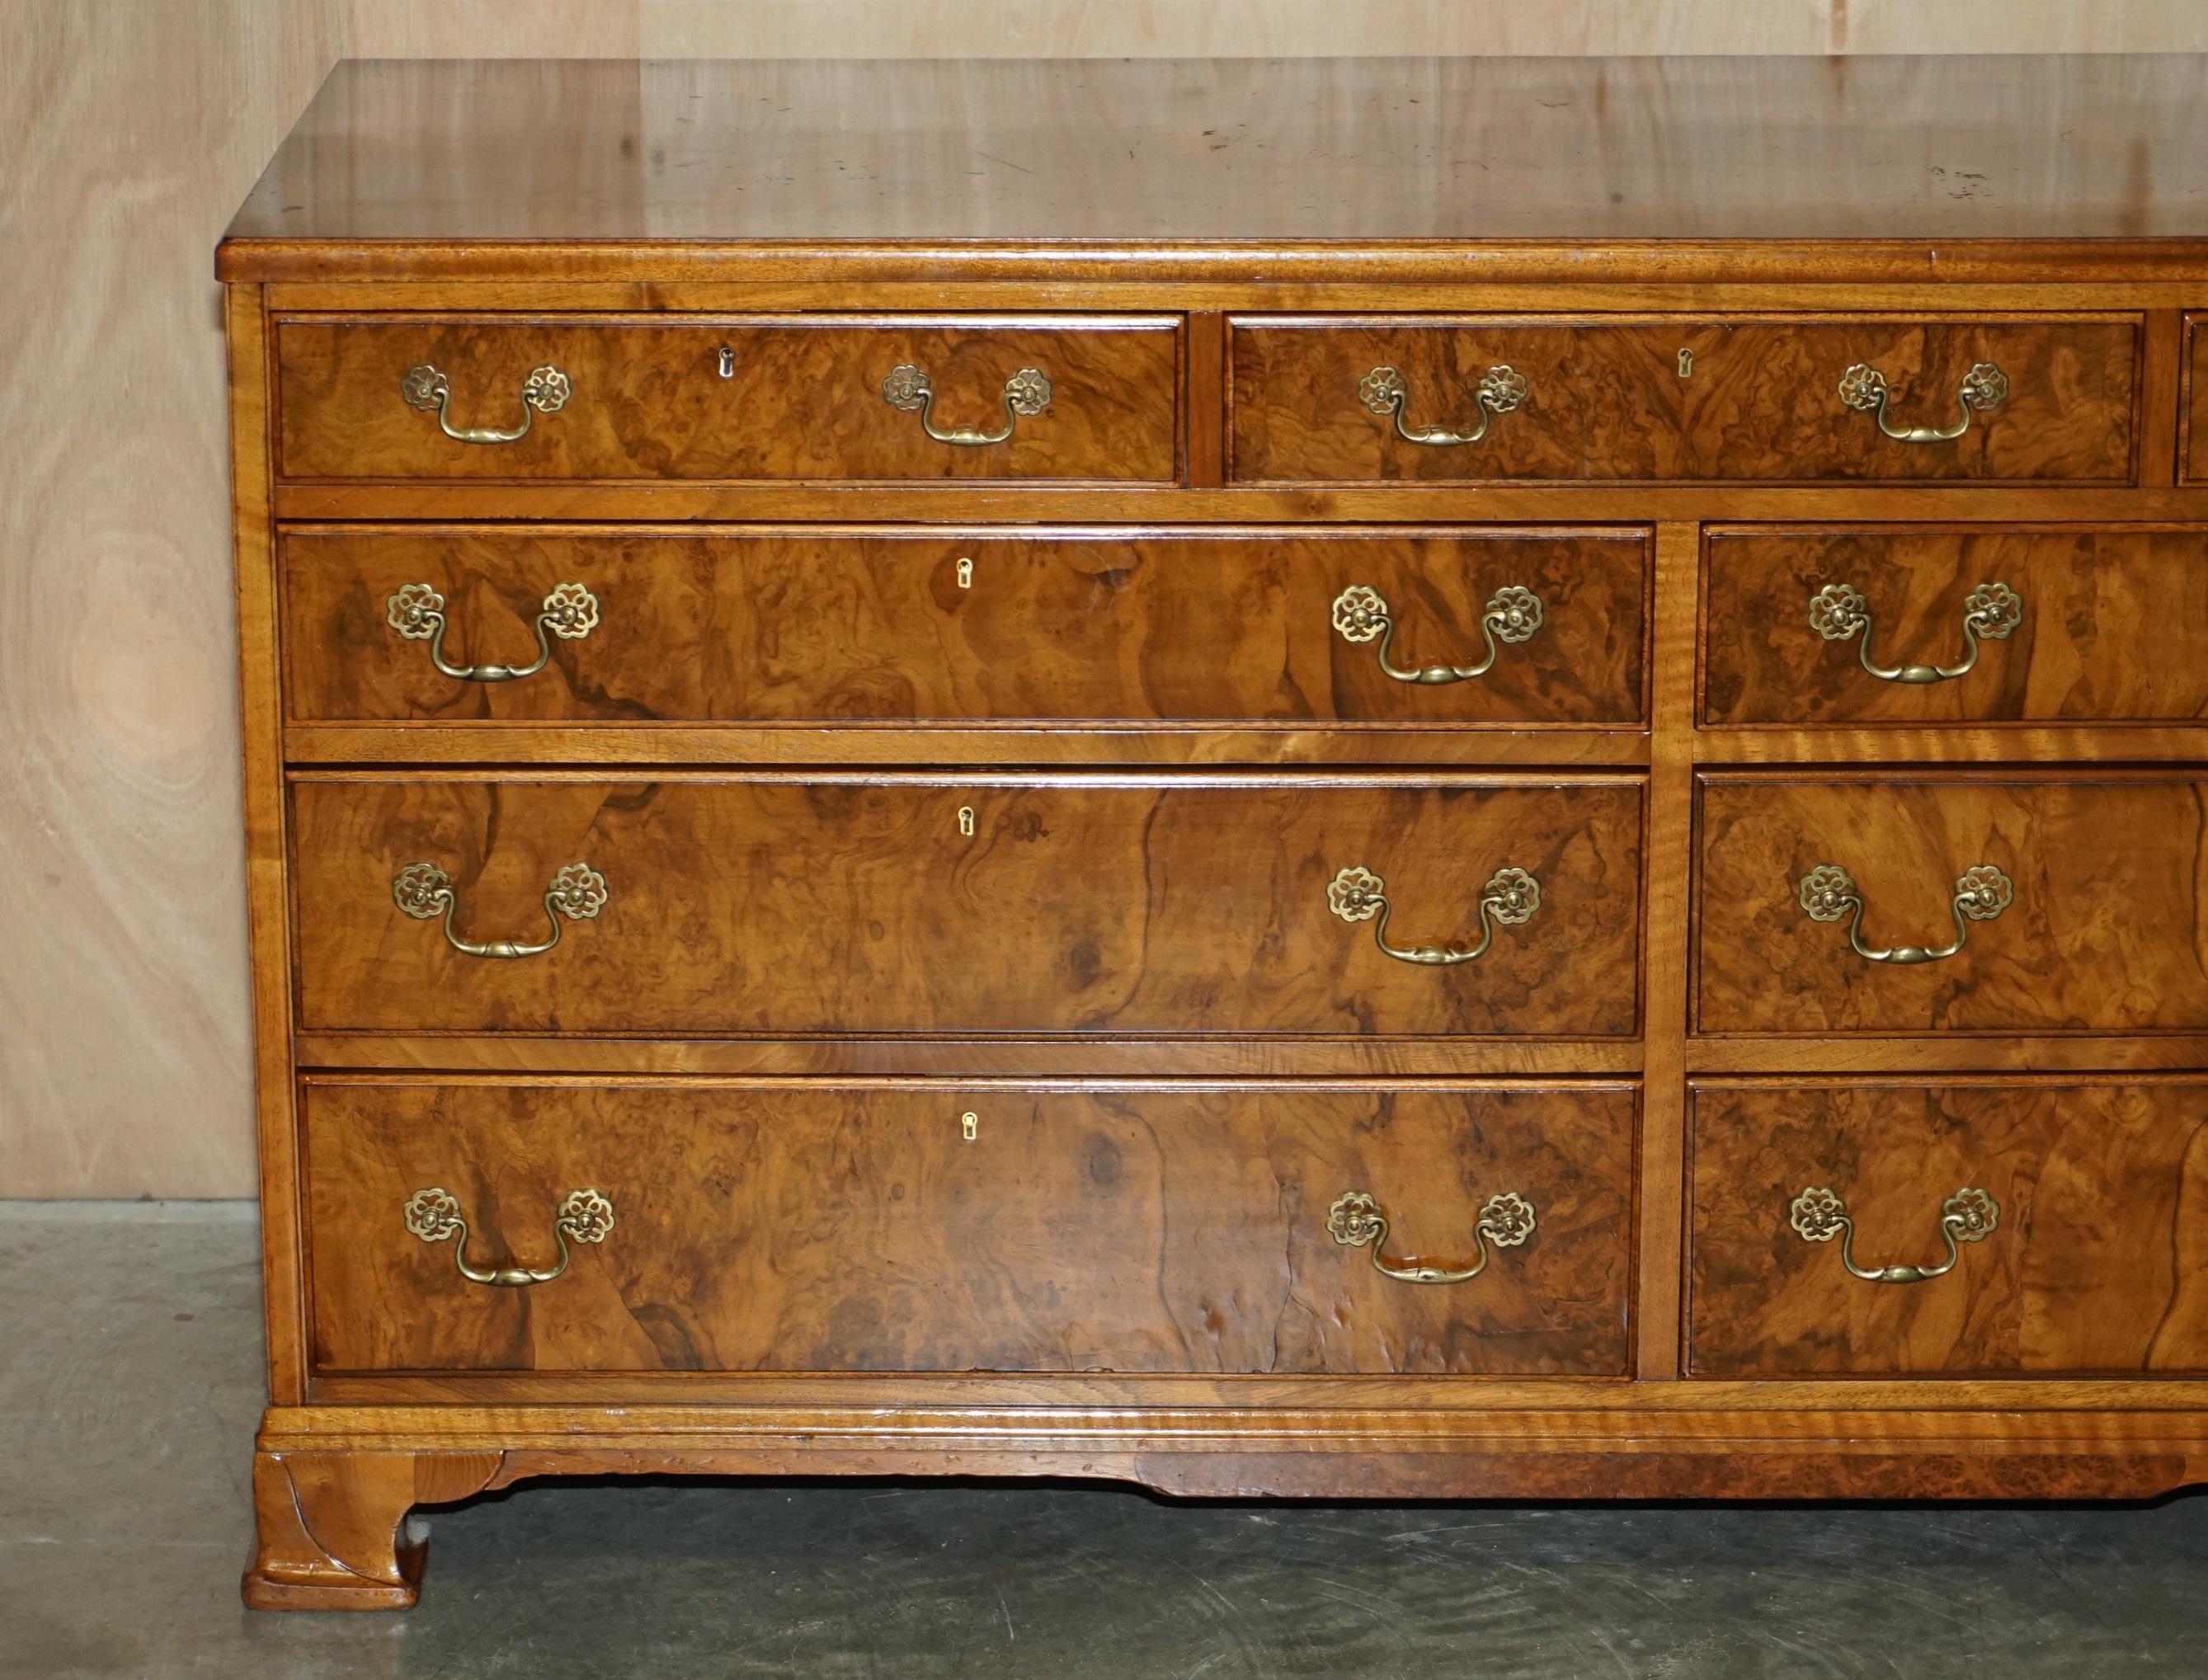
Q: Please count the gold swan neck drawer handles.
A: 13